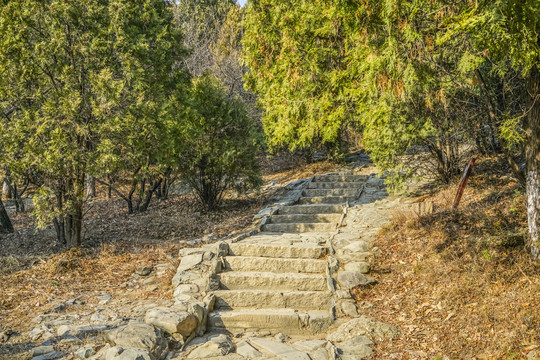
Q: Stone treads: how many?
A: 12